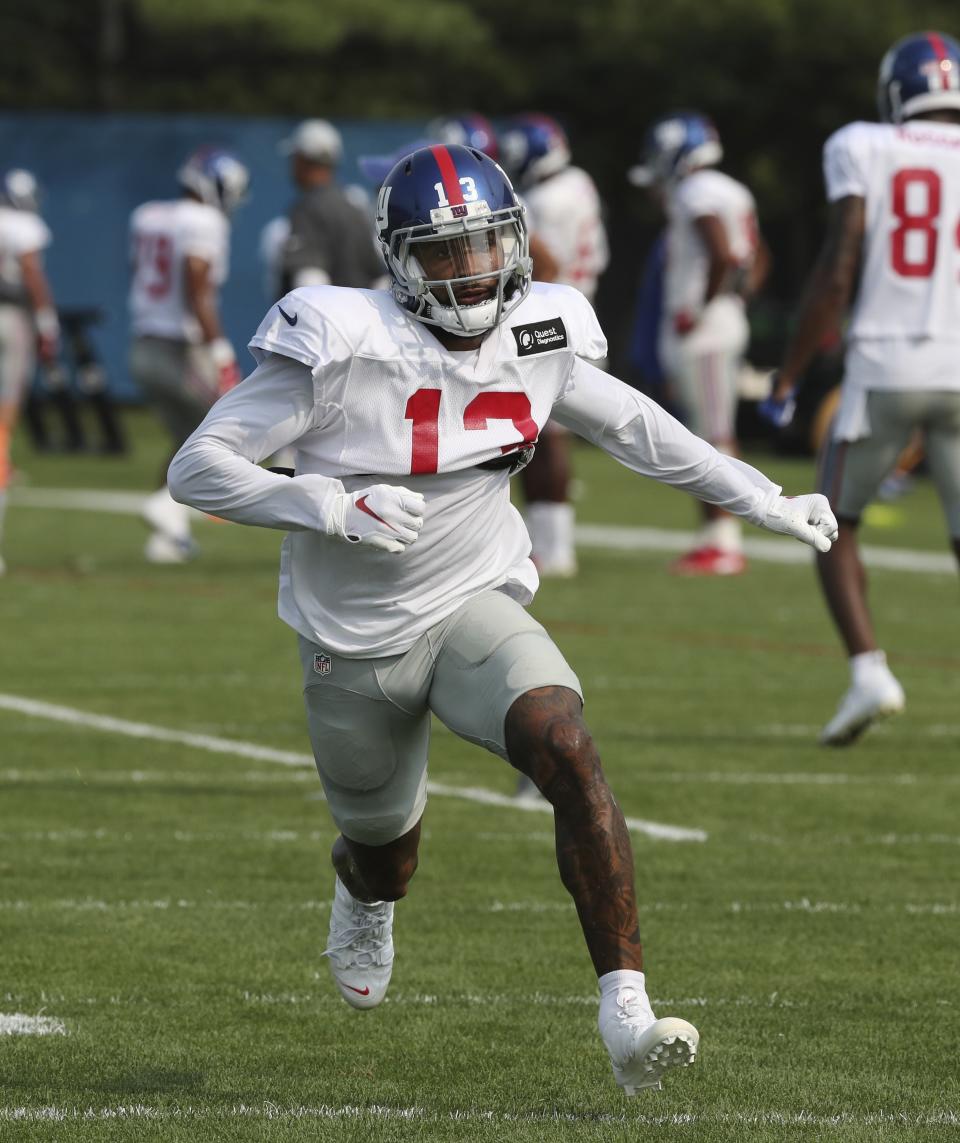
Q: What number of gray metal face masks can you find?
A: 1